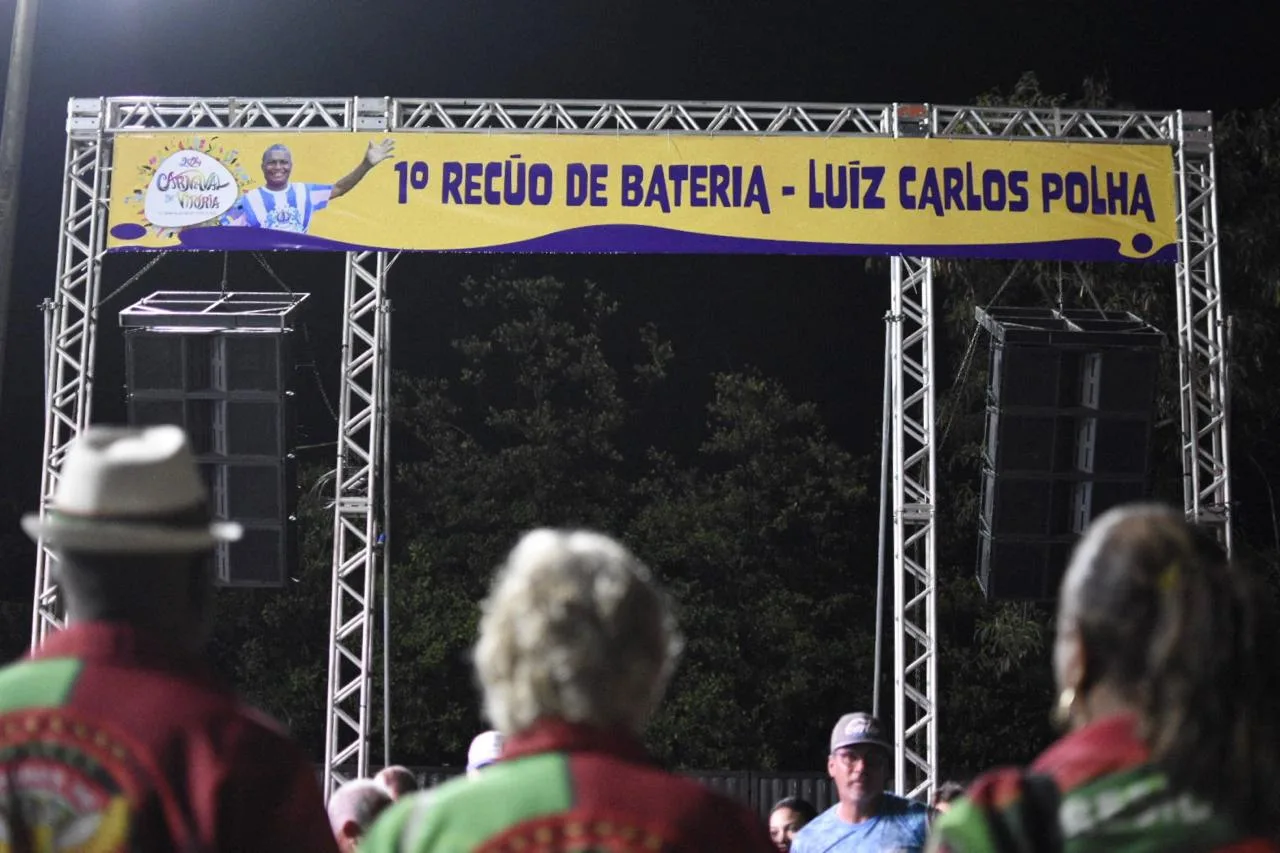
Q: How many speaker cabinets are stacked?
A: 8